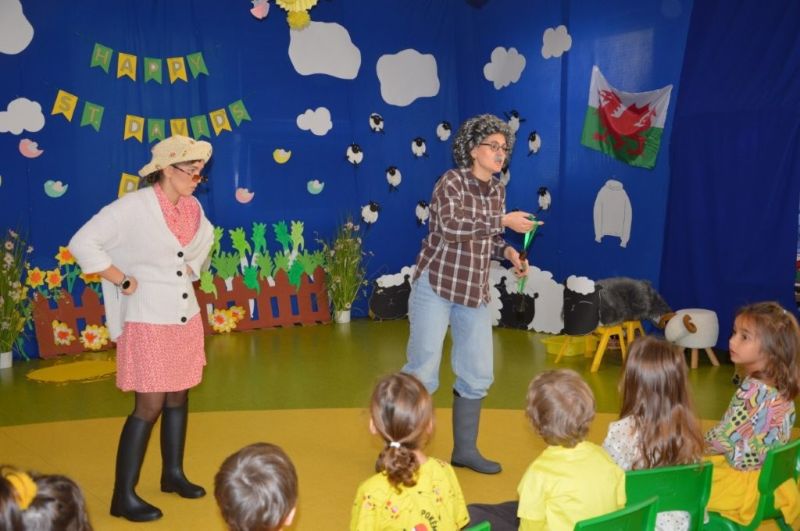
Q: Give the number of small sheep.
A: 11